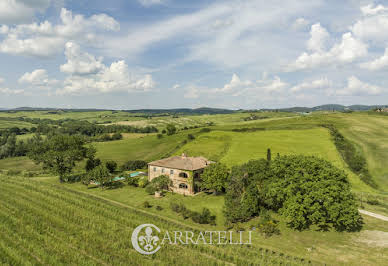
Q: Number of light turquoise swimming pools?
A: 2